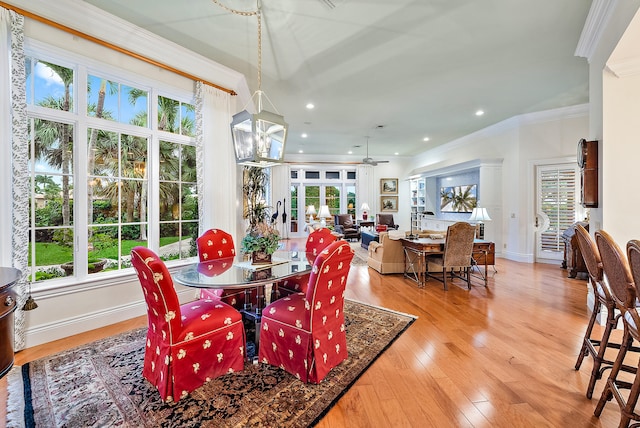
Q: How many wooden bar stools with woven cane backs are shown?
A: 3